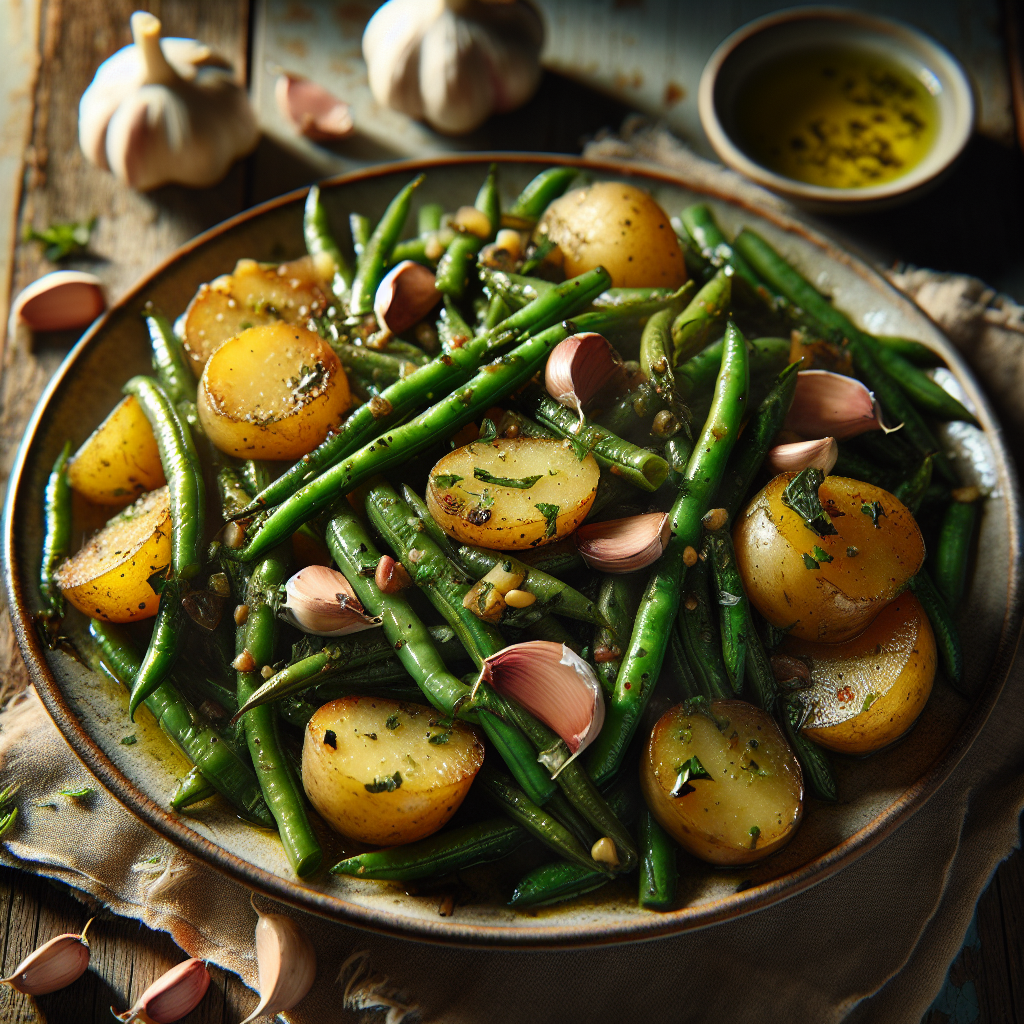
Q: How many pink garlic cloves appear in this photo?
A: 12